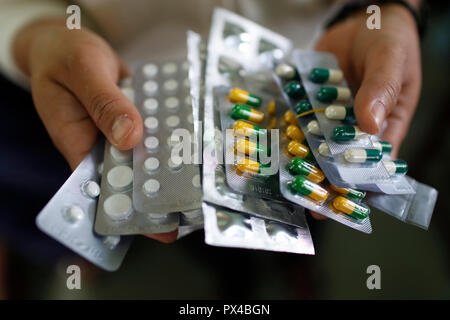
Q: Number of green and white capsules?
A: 12